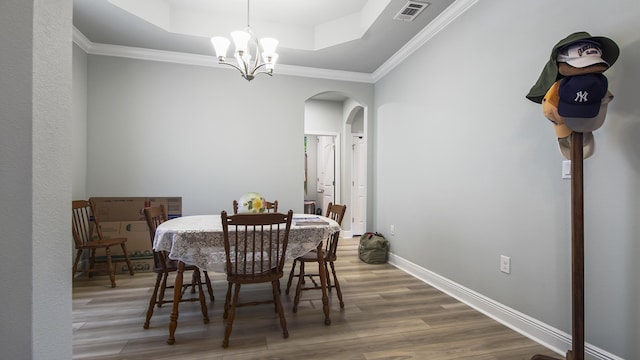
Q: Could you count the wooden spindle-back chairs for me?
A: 5